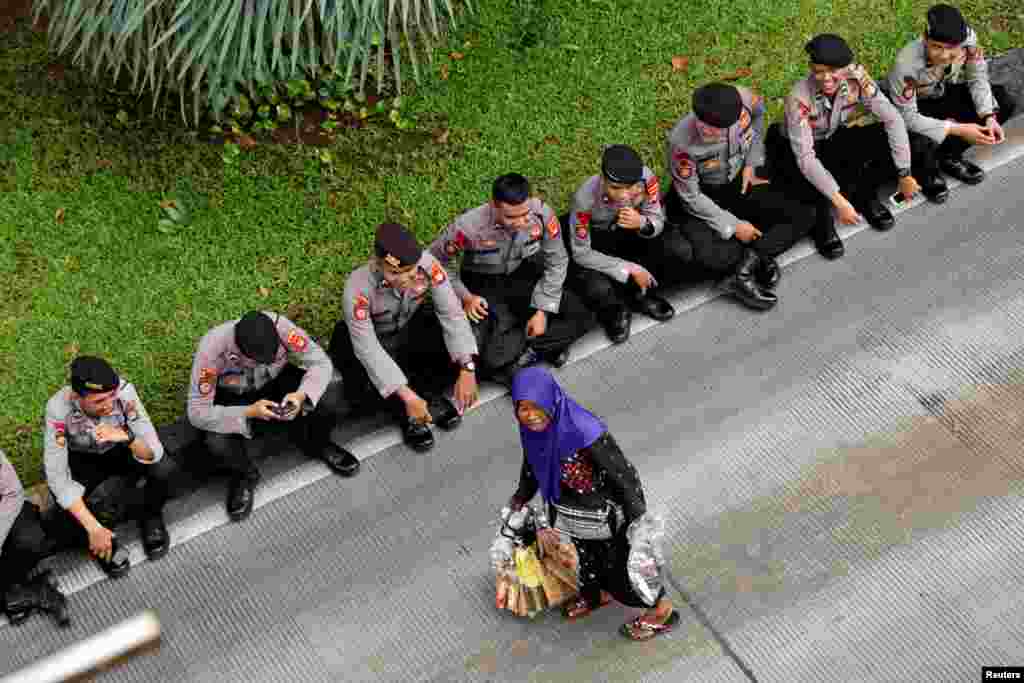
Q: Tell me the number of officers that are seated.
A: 9